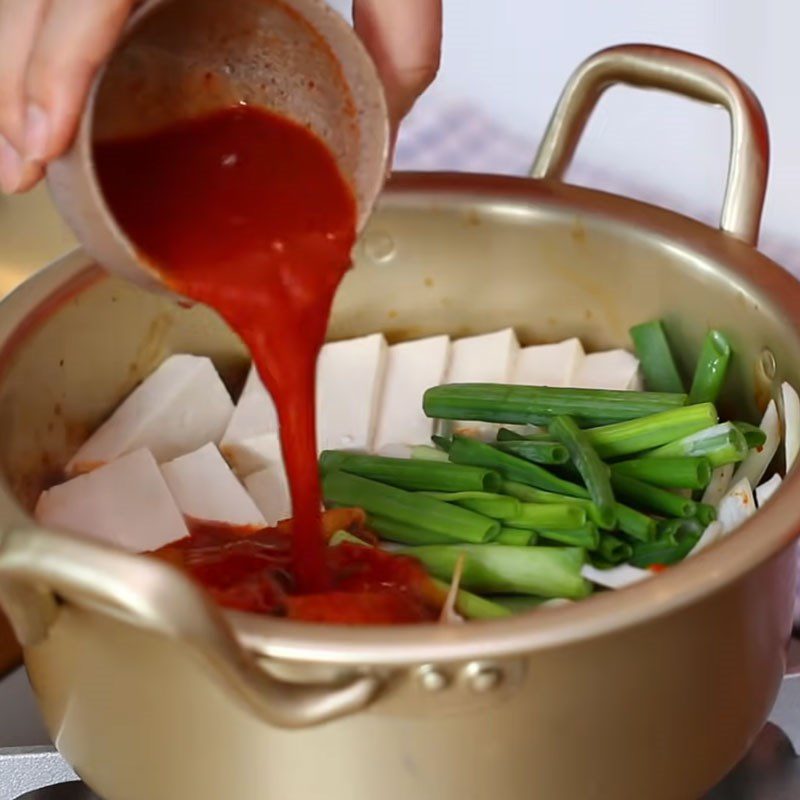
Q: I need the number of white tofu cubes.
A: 10